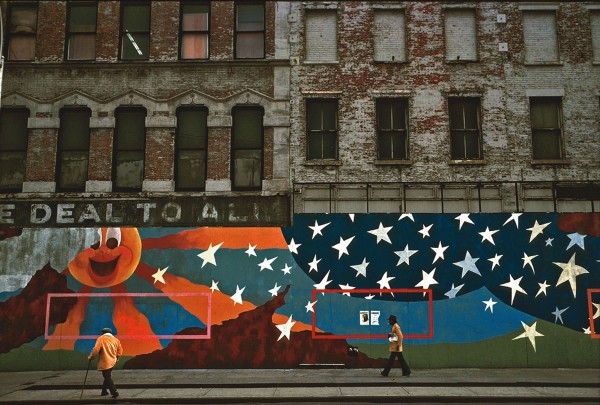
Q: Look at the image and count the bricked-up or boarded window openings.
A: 5